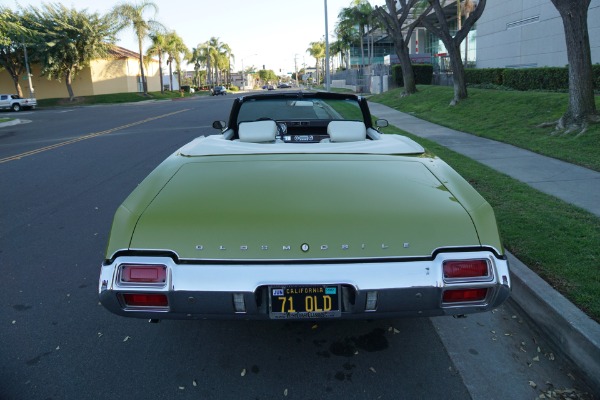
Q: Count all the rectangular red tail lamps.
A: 4